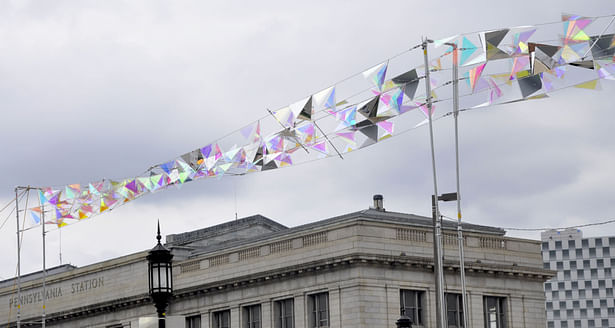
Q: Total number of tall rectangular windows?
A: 8